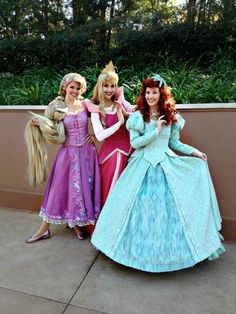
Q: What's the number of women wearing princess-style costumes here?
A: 3